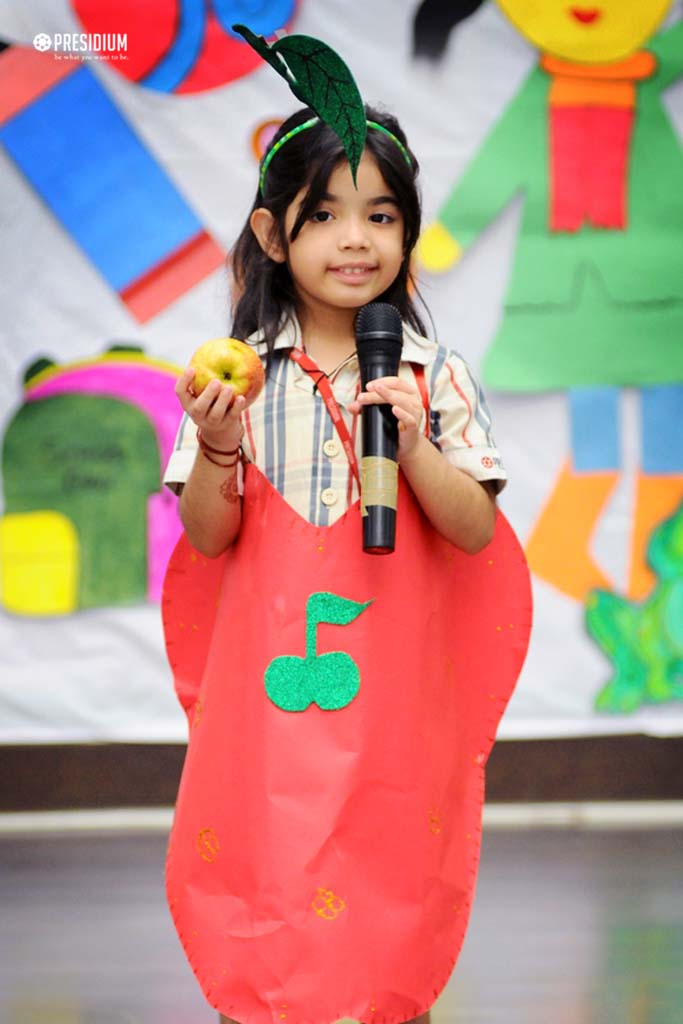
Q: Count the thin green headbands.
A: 1